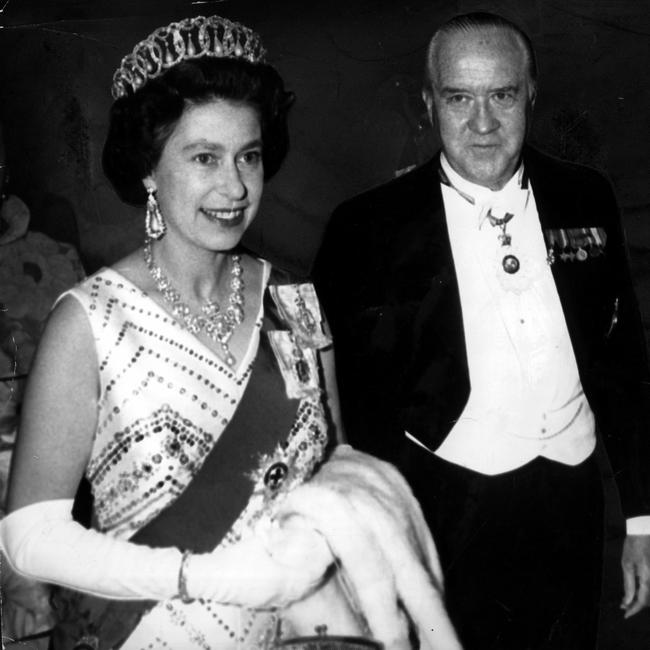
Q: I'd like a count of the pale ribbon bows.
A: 2